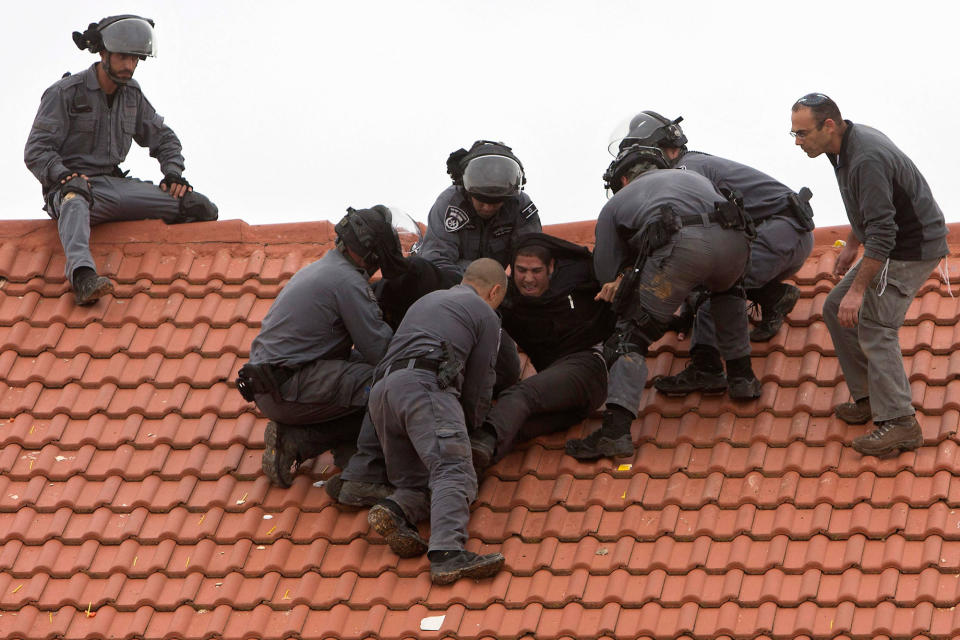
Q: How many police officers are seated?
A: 1